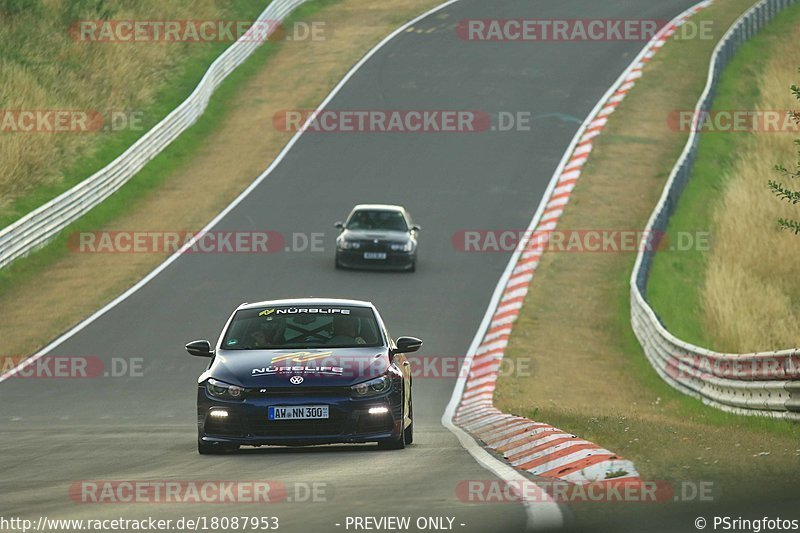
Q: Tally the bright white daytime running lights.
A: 2